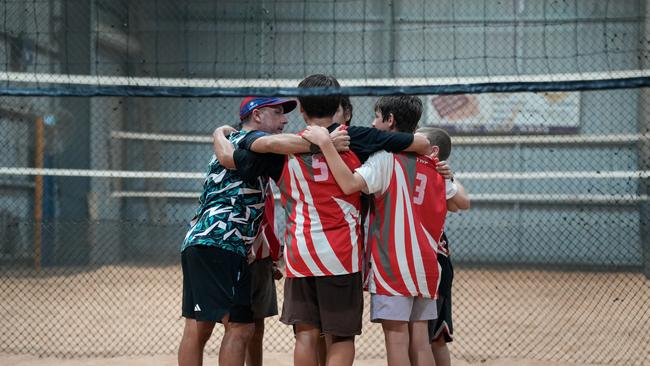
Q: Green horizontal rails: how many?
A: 0